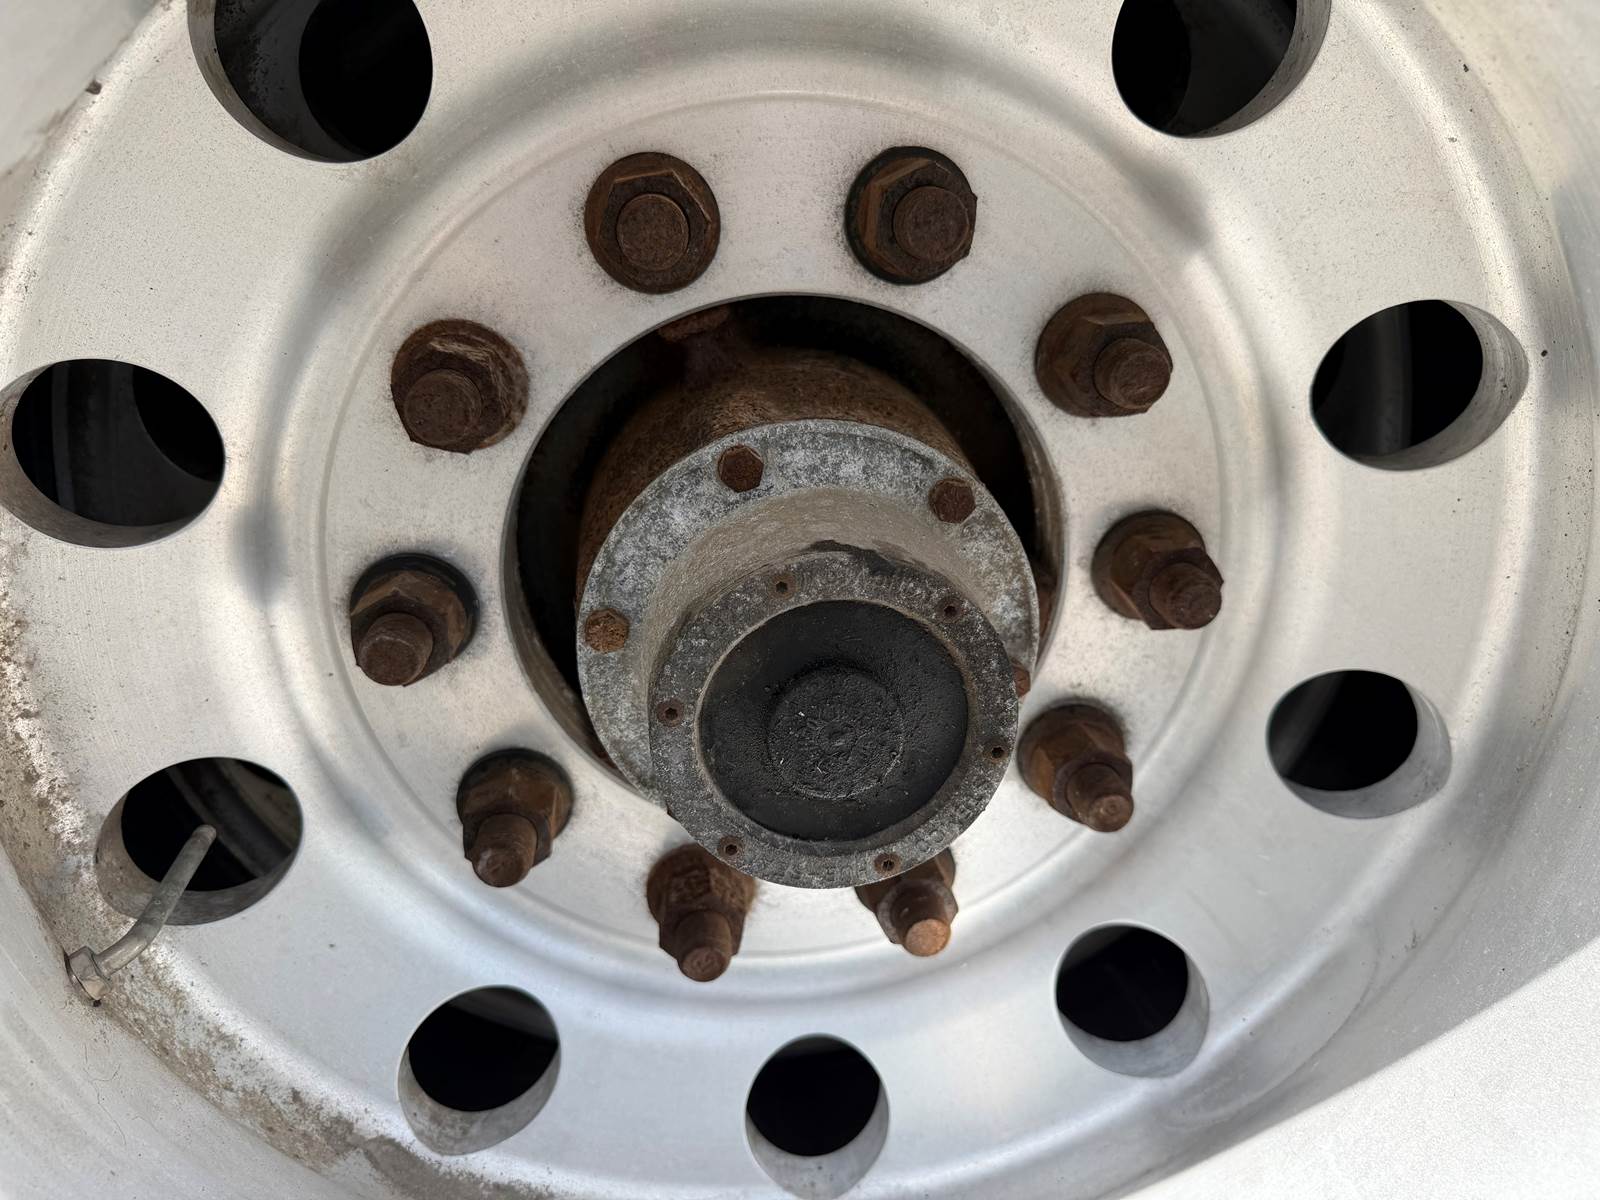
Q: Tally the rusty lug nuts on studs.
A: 10